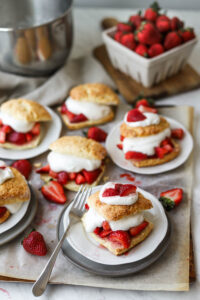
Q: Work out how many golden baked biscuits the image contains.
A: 6